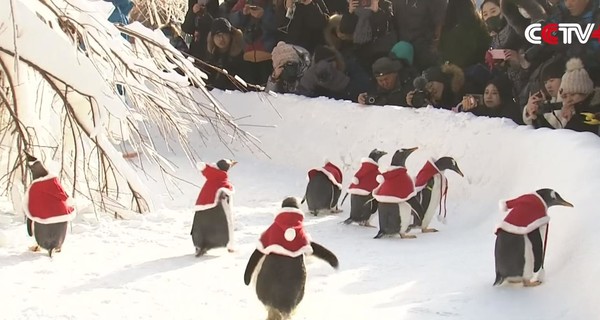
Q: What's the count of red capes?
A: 8